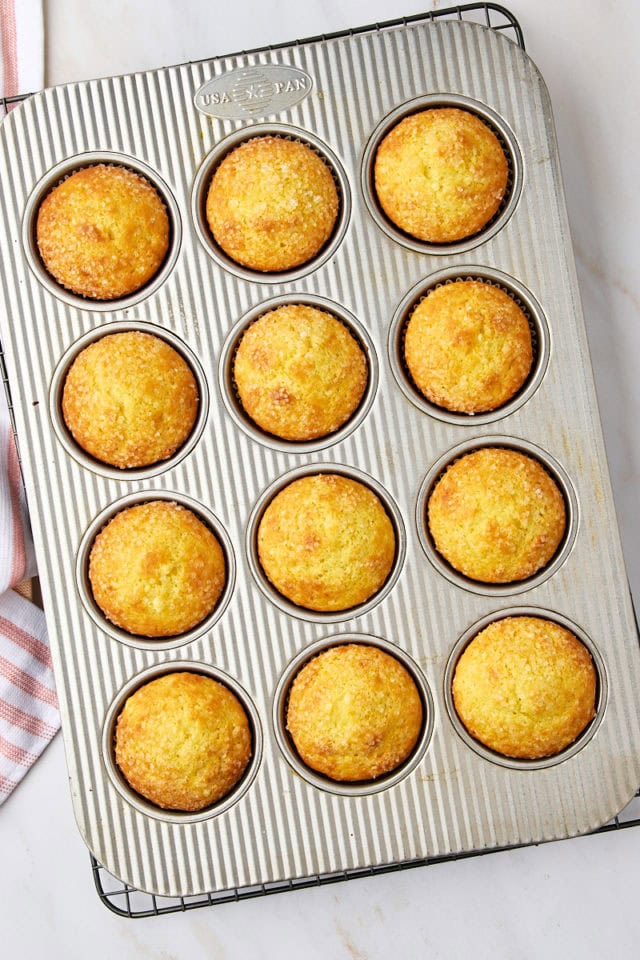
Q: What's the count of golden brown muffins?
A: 12